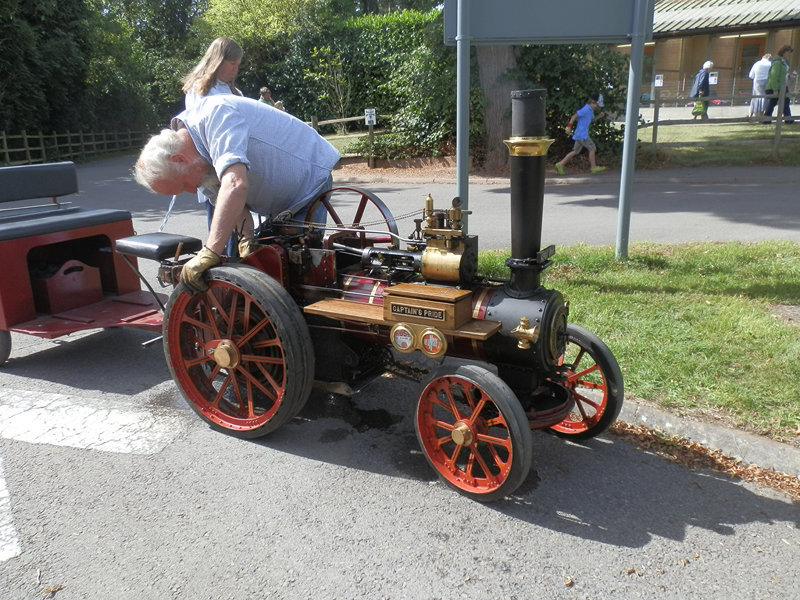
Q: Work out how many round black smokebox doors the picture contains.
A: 1